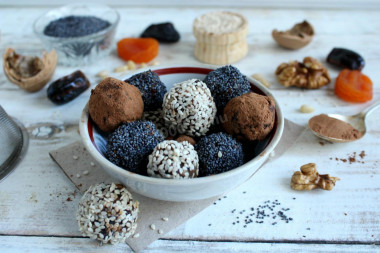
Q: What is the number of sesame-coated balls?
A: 3